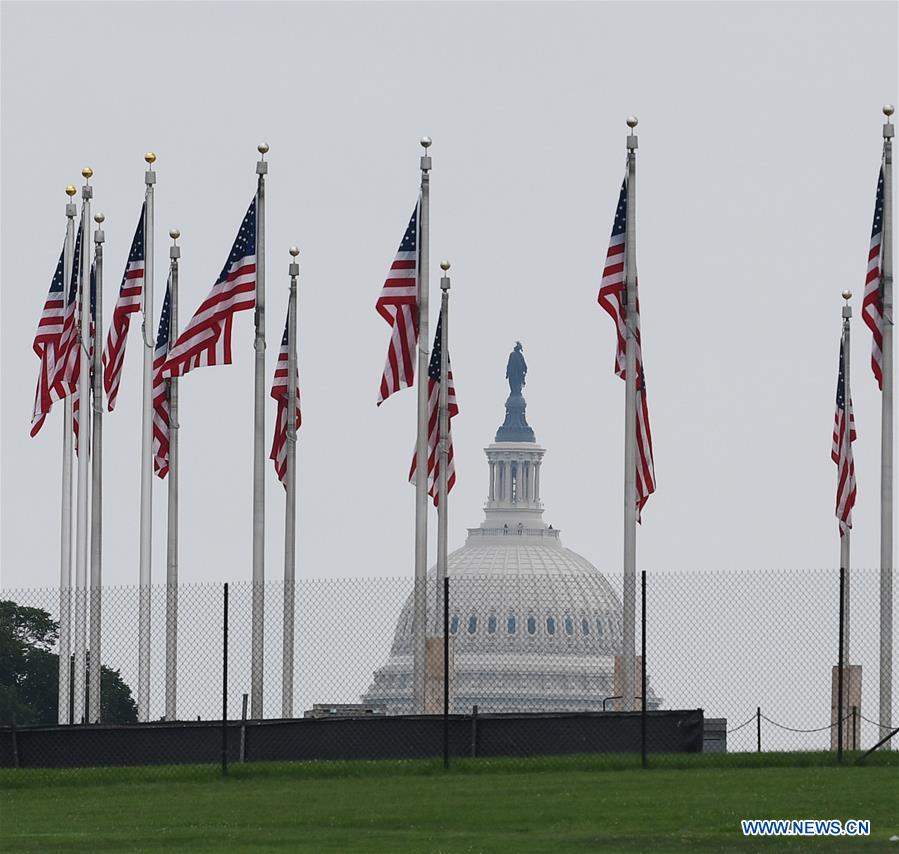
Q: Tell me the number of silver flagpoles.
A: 12